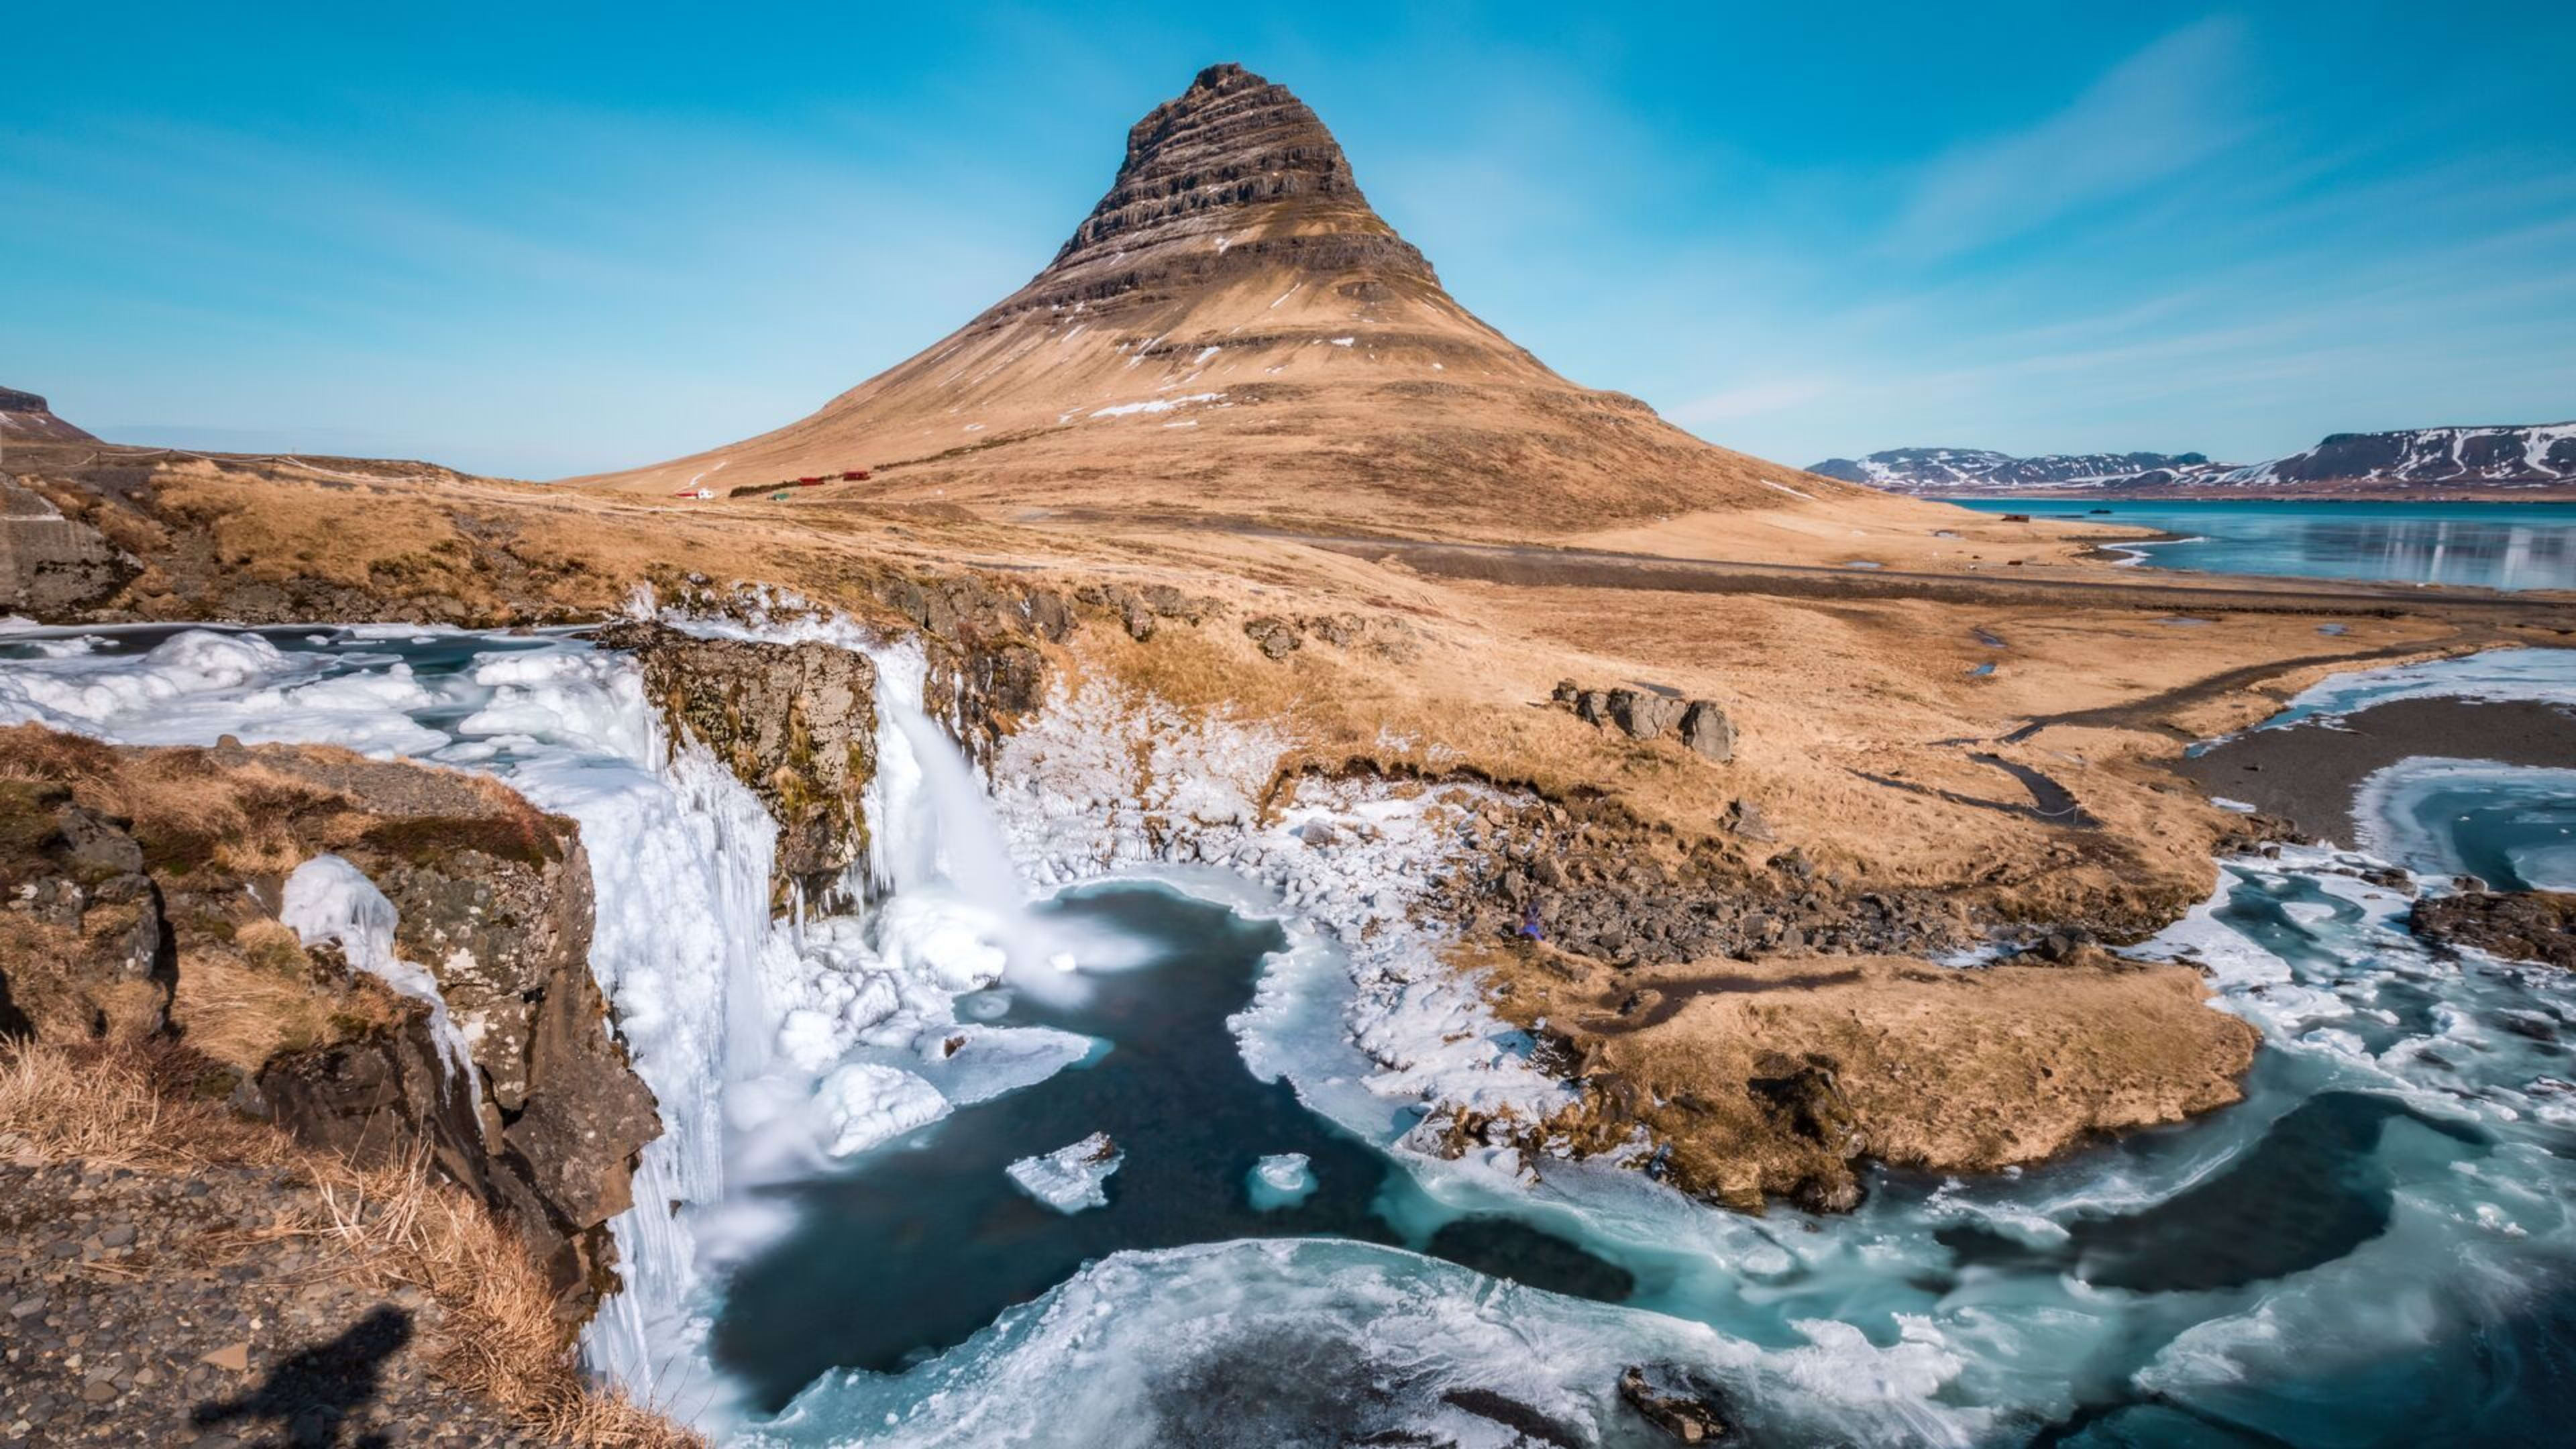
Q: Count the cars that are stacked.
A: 0